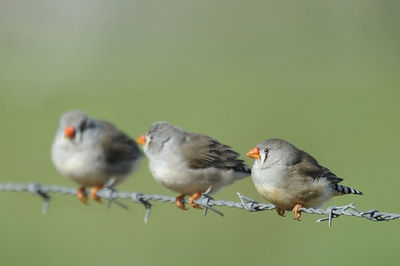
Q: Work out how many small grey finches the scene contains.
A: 3